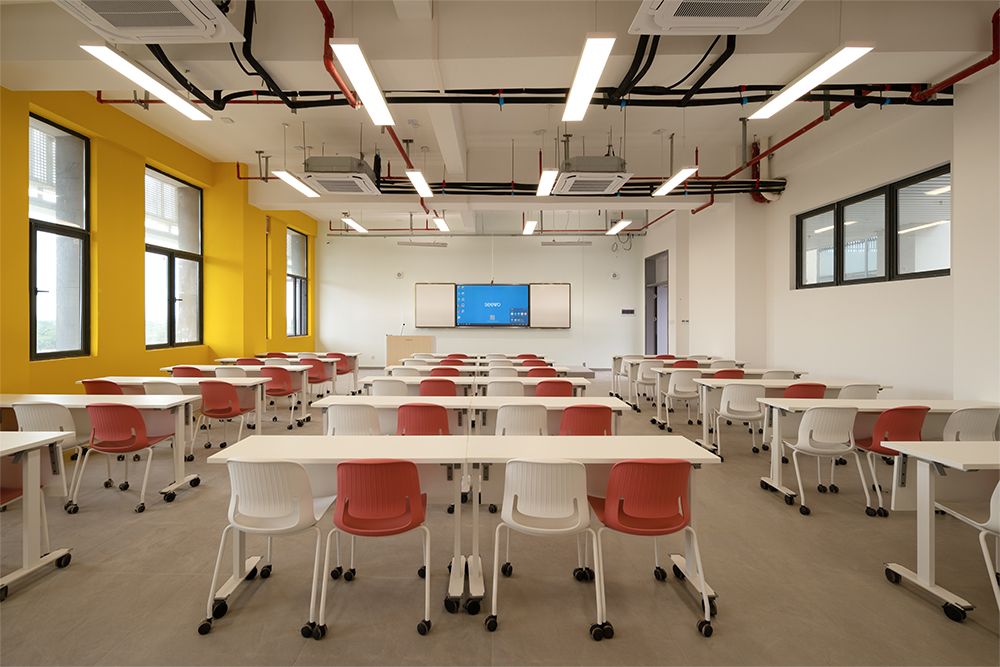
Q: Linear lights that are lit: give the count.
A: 12